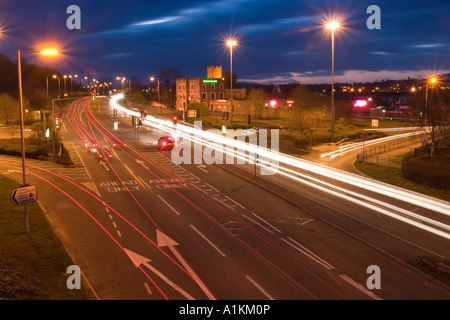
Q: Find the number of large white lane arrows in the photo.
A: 2